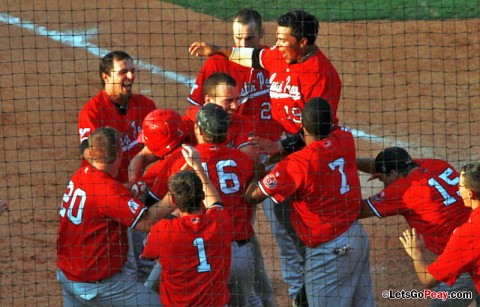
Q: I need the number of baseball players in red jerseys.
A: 11